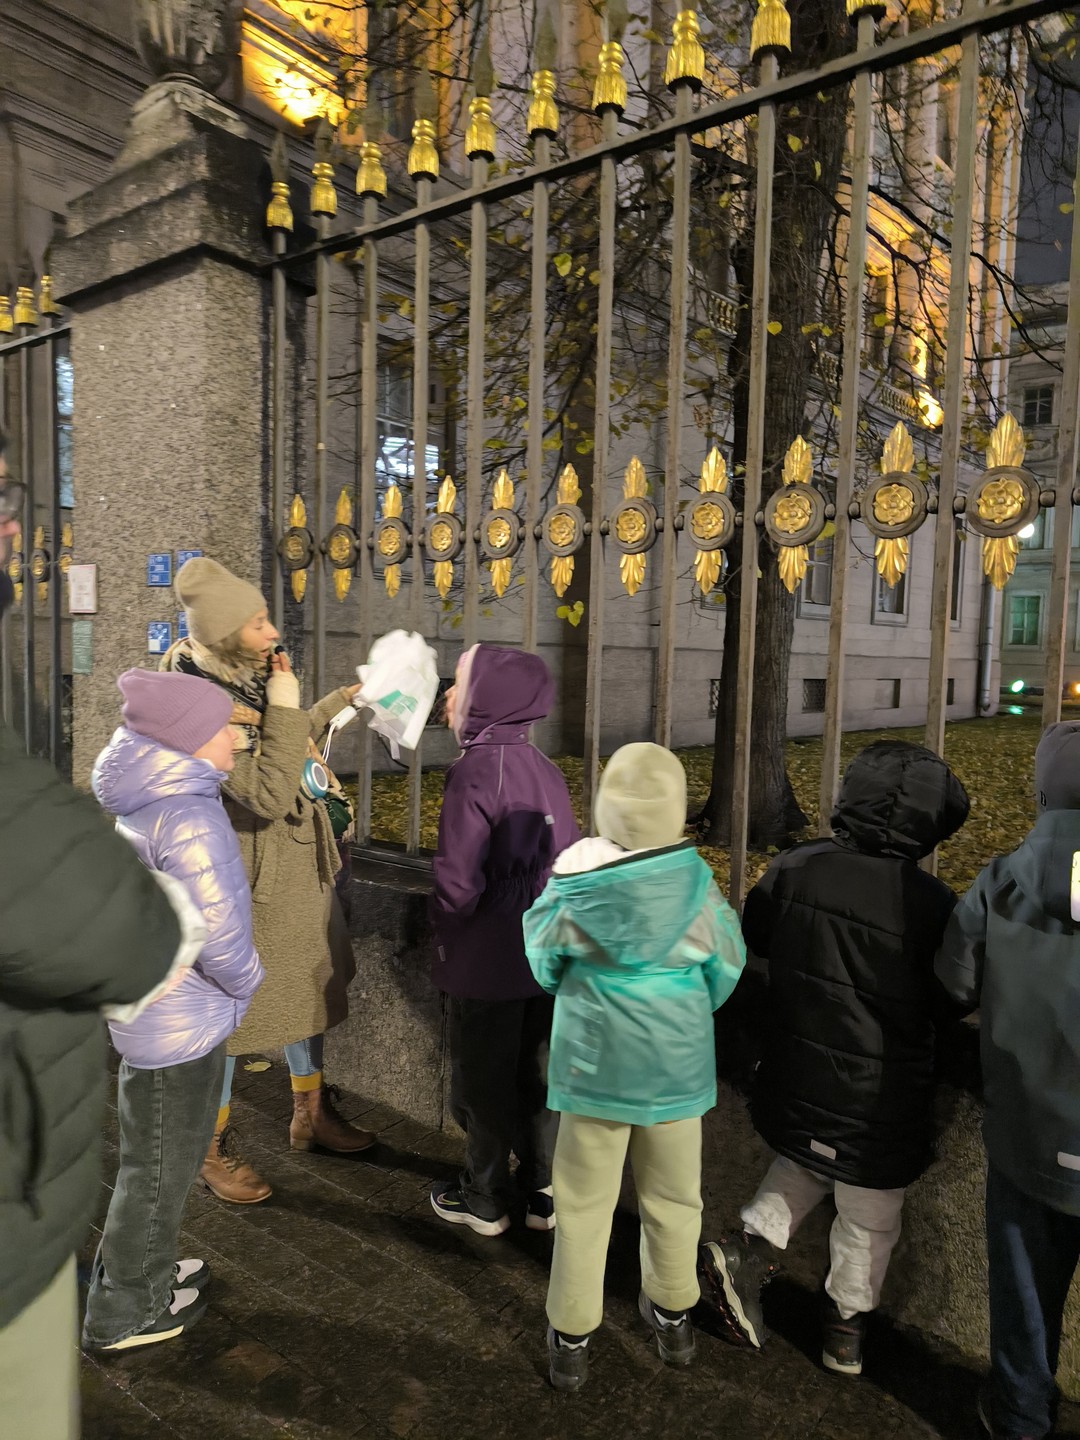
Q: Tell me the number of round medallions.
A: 14